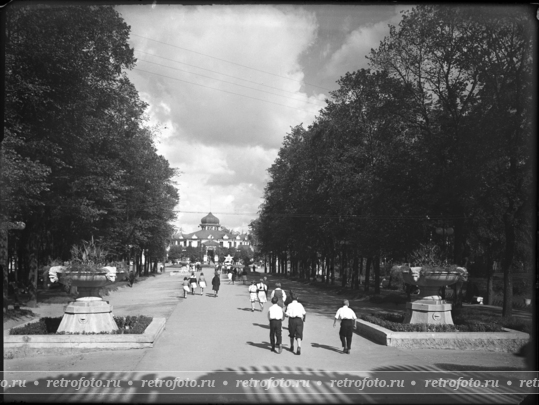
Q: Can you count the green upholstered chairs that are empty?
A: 0